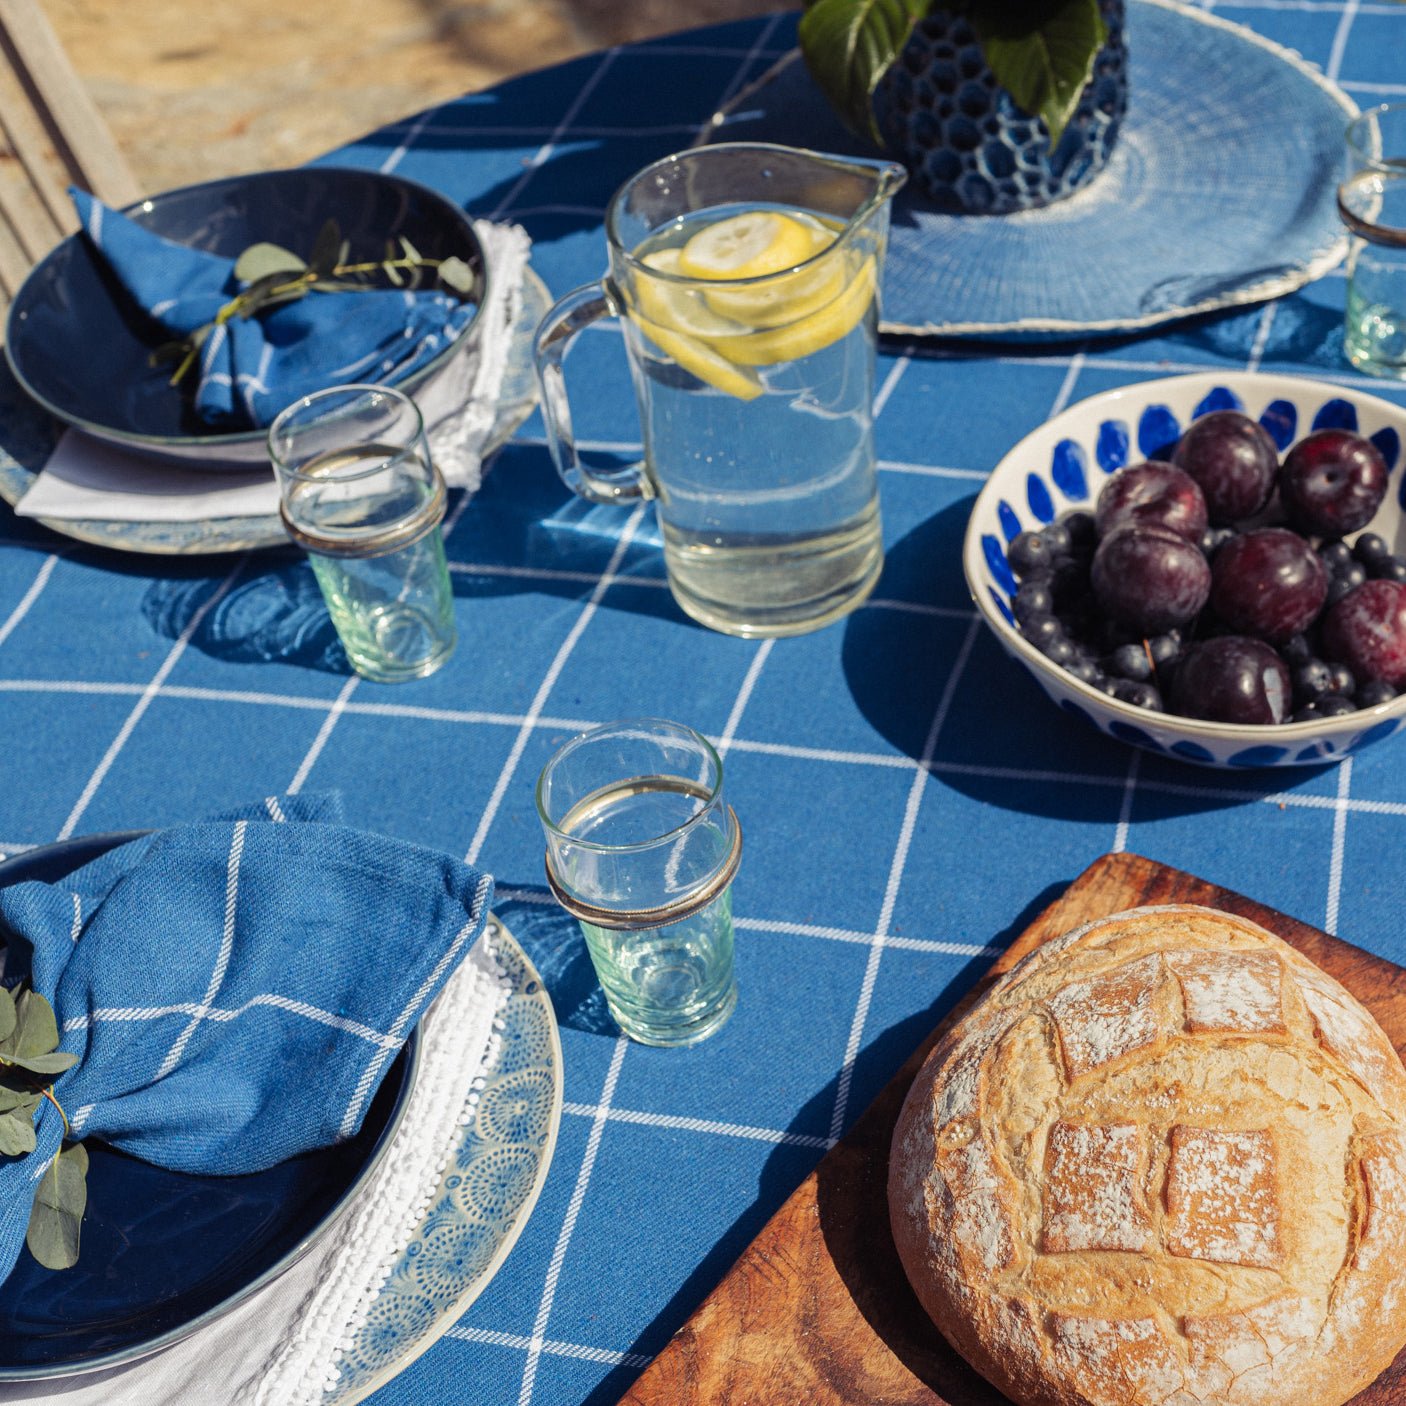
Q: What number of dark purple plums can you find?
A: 7